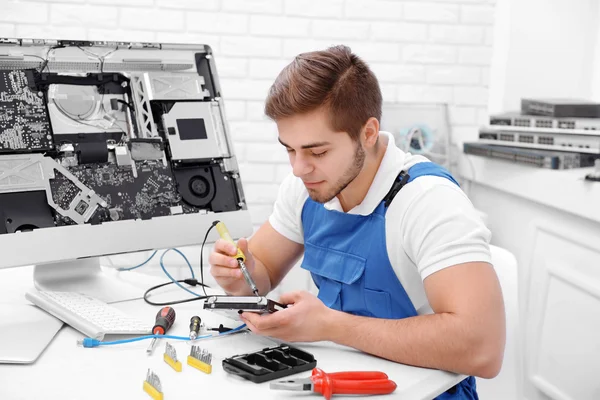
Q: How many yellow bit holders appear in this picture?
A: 3